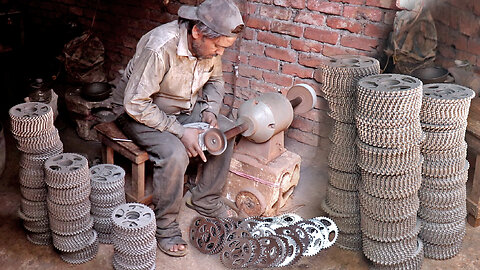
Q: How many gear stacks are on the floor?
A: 7